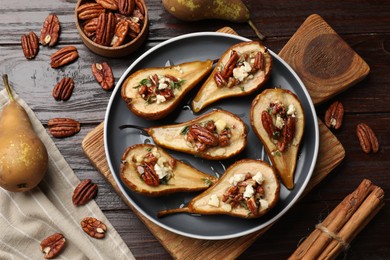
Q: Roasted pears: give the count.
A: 6